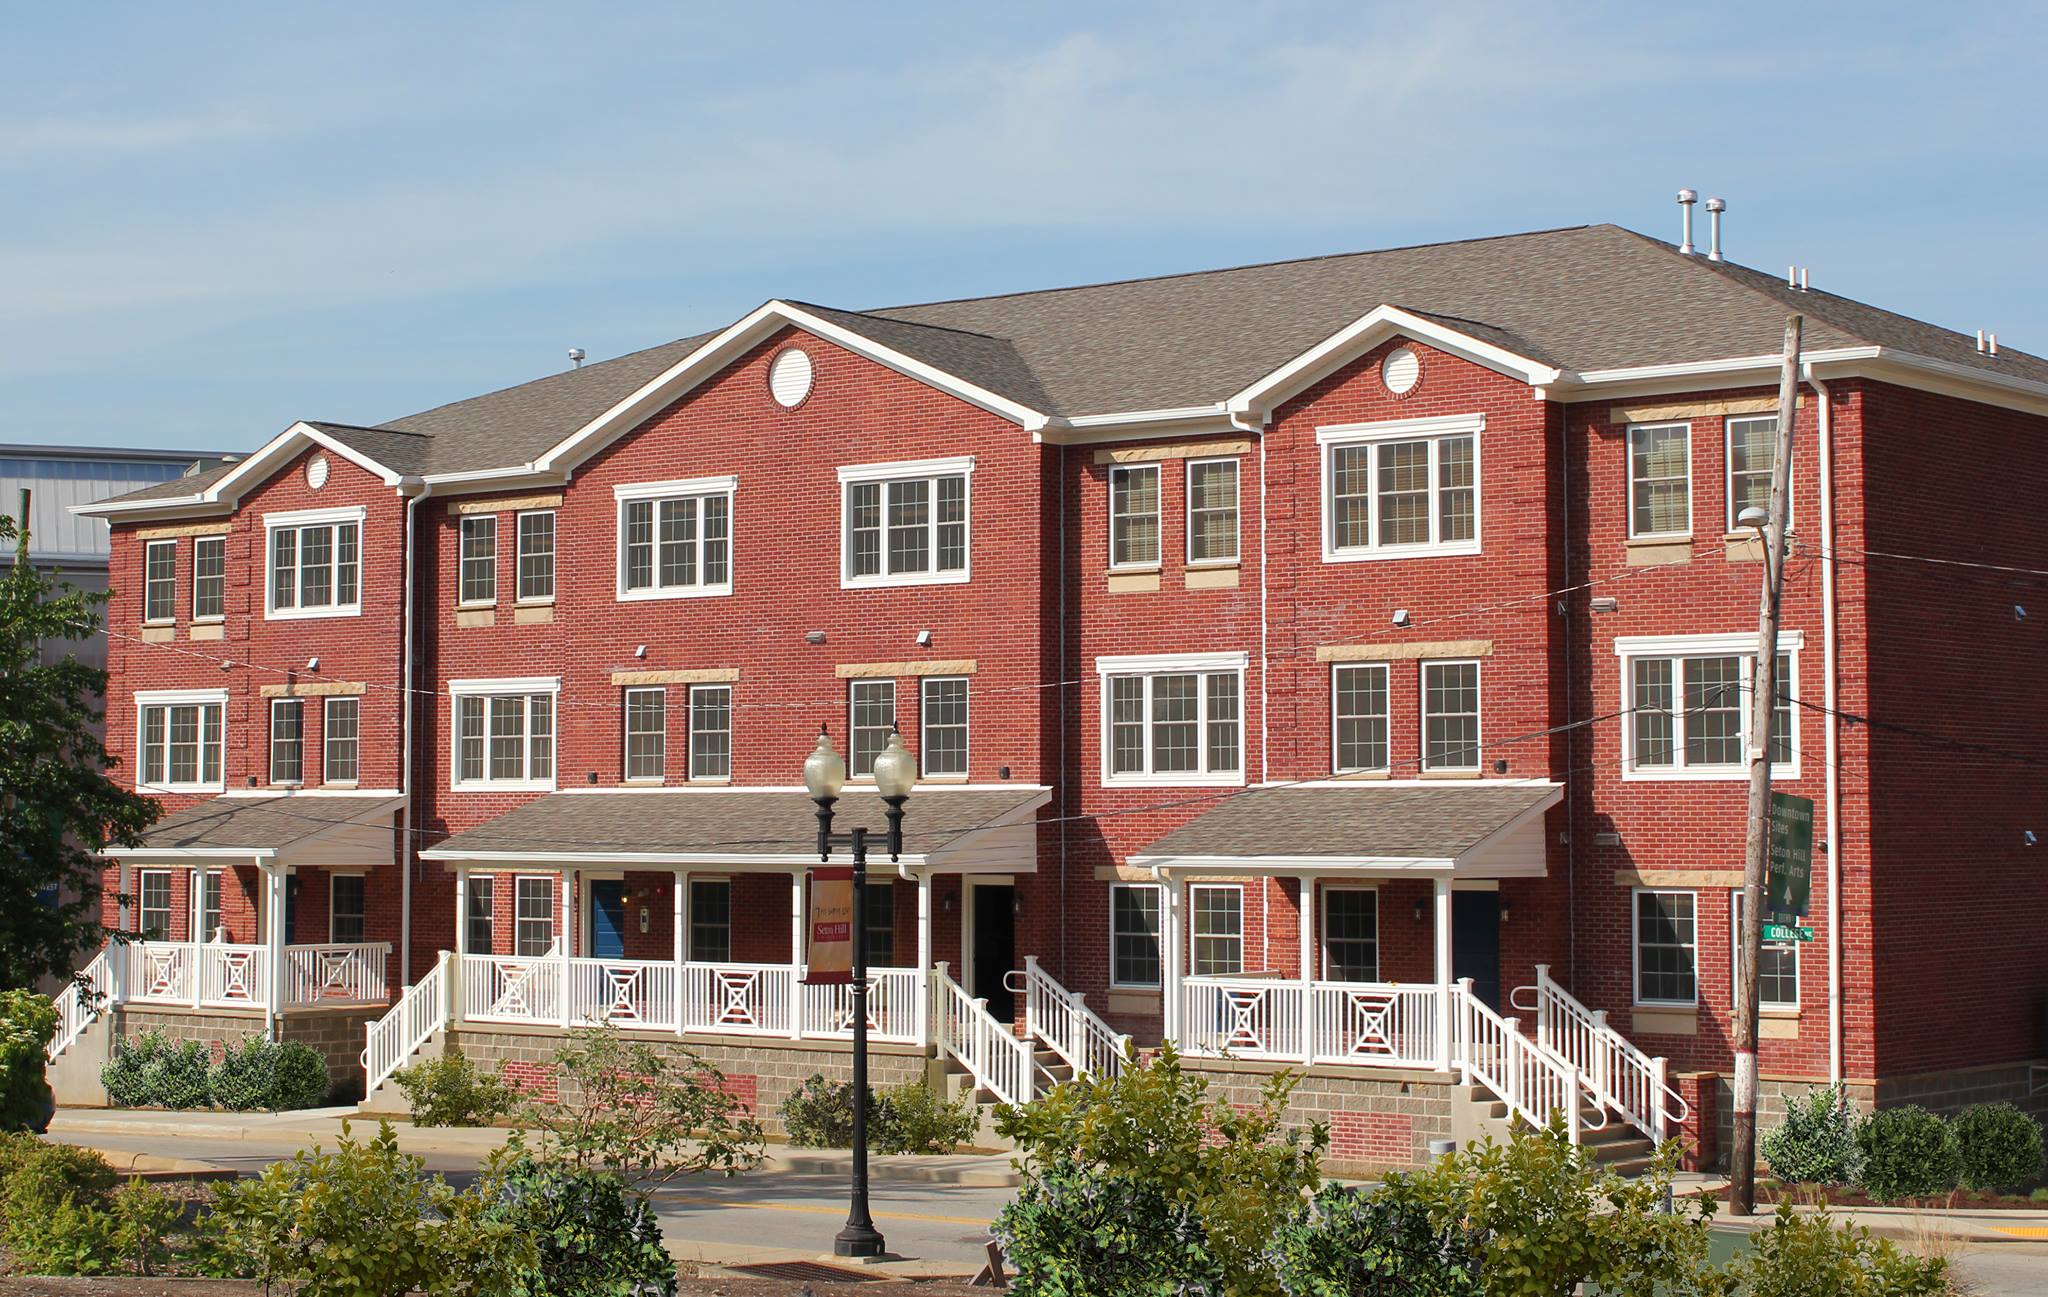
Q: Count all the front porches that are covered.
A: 3